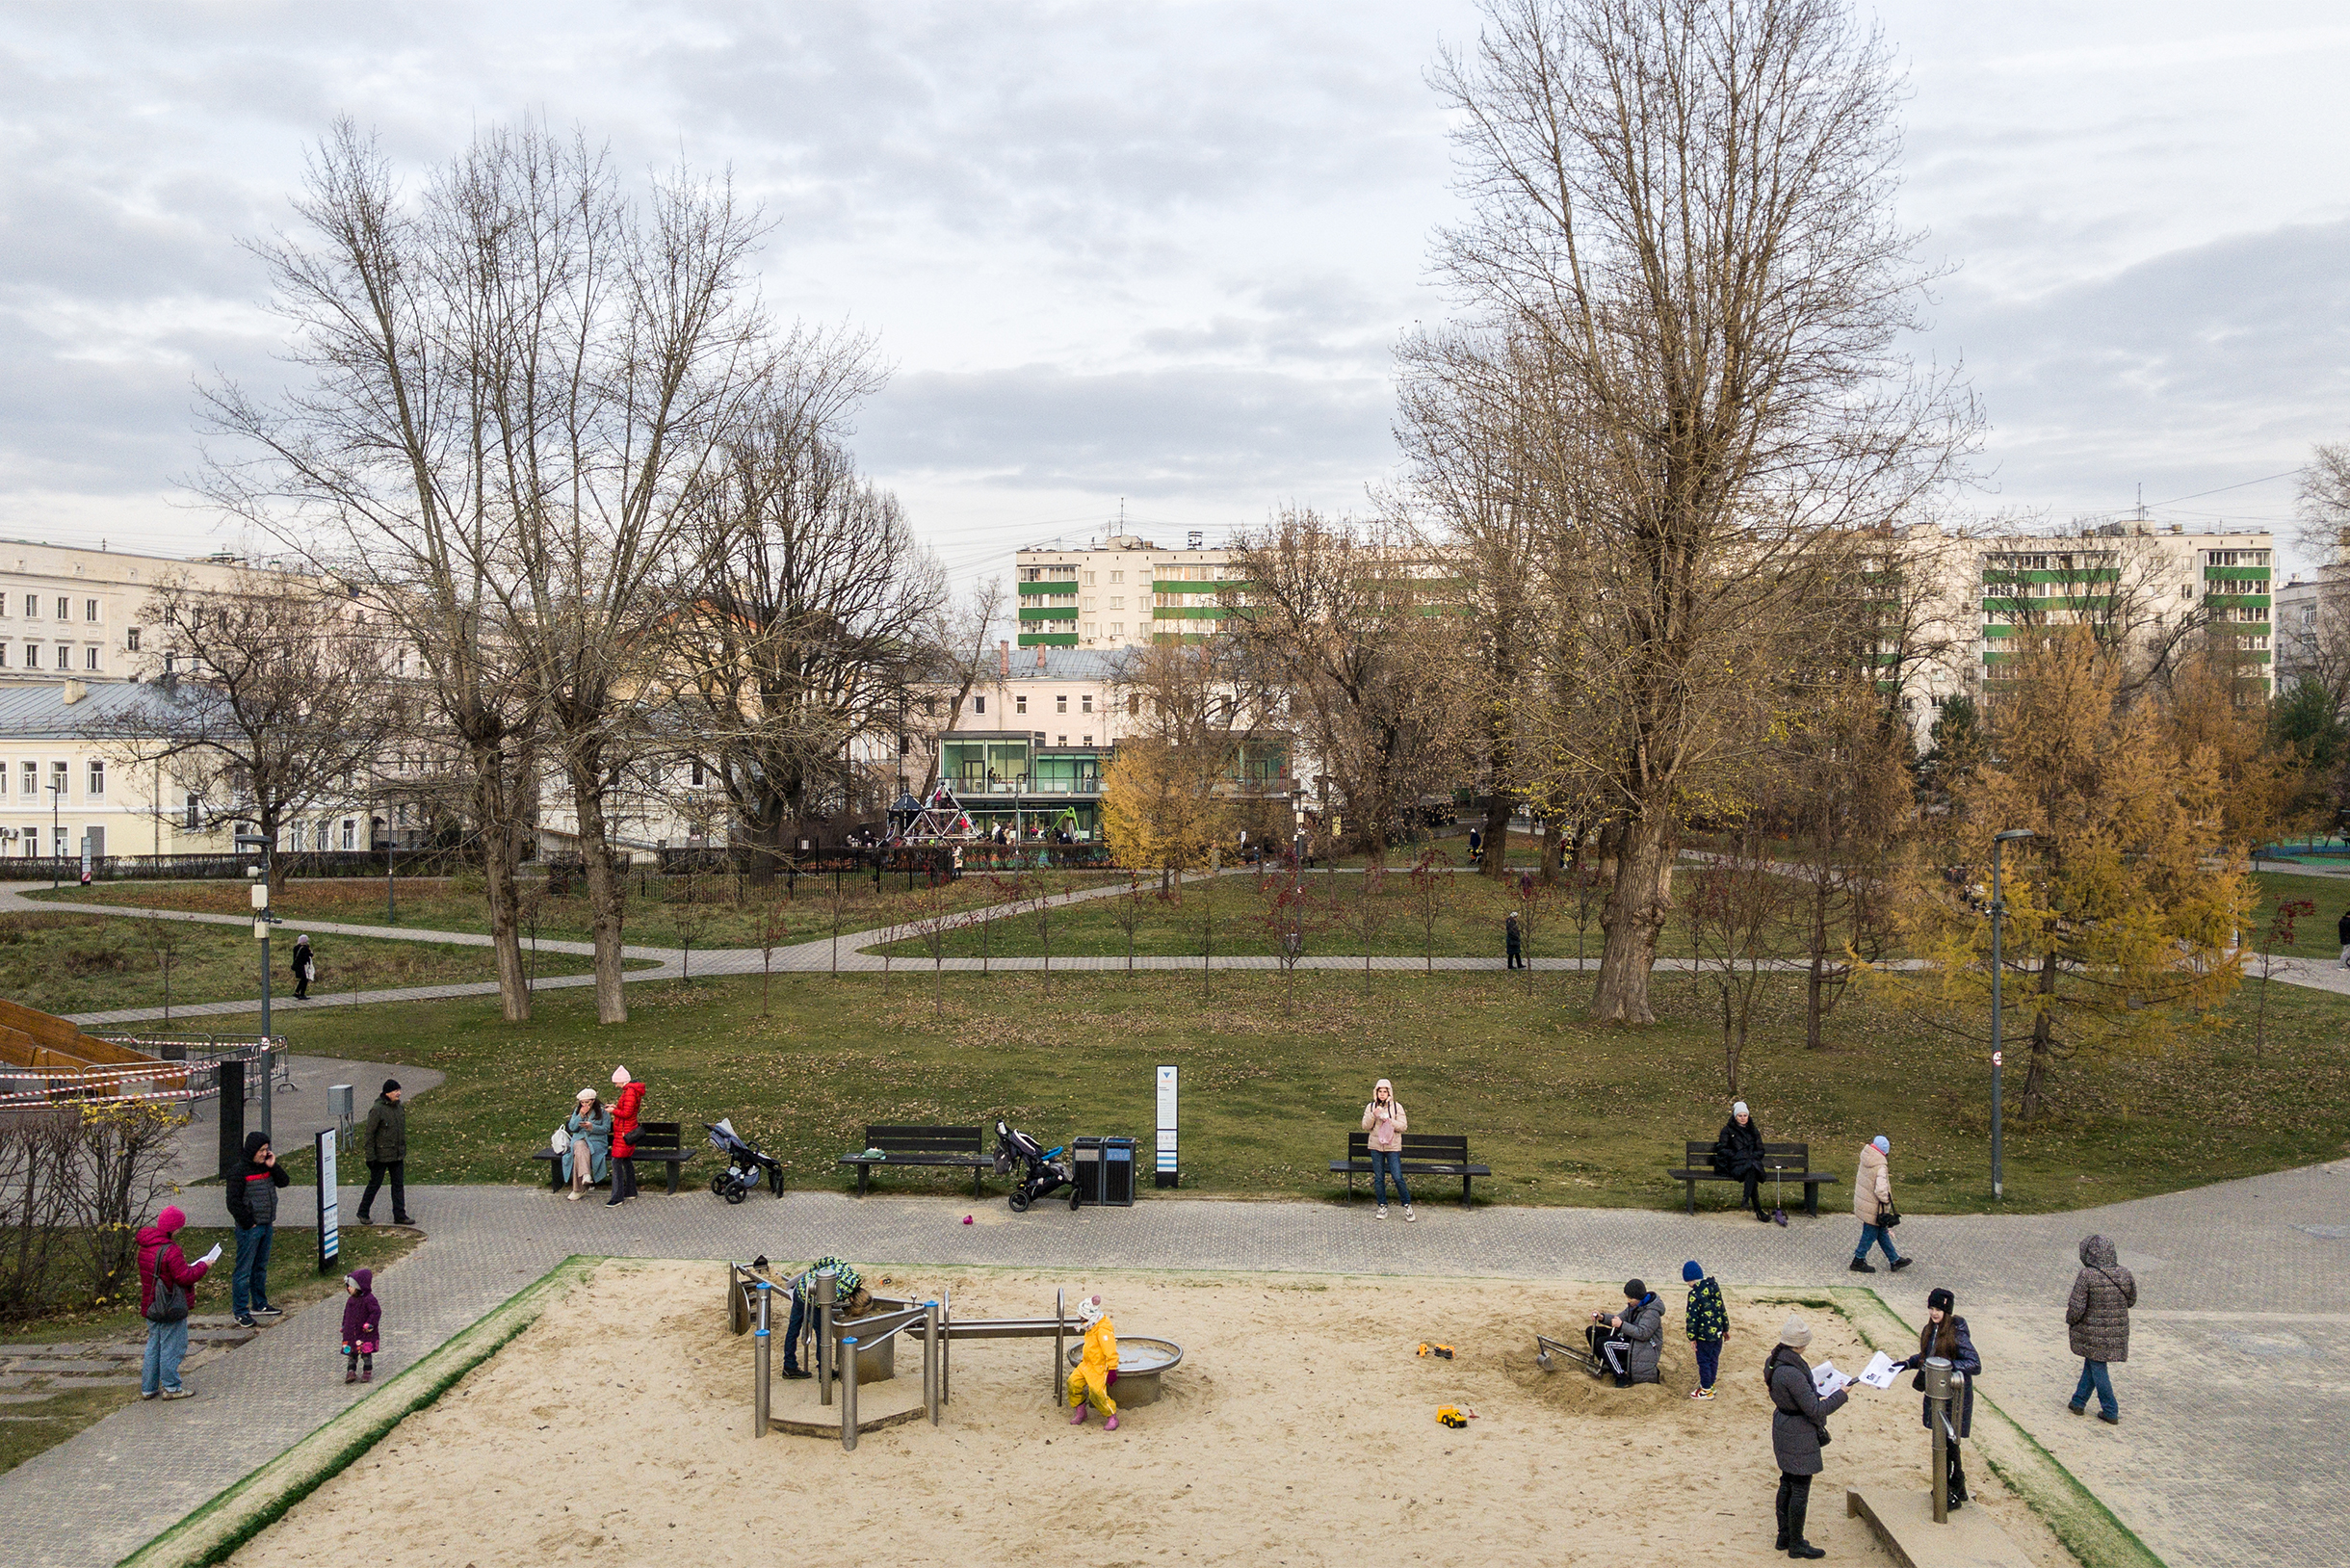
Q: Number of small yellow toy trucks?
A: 2